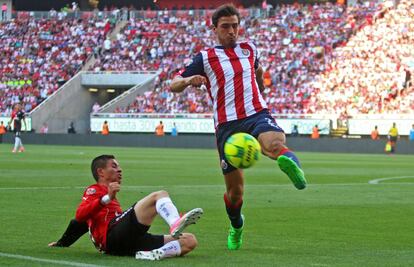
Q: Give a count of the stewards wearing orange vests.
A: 5